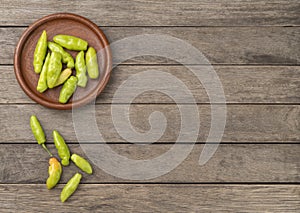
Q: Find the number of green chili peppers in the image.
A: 14